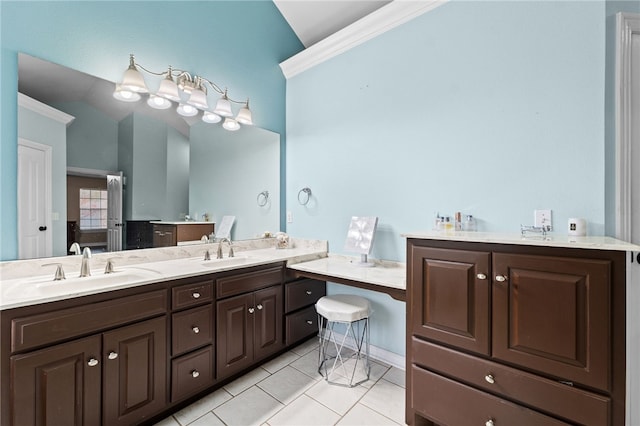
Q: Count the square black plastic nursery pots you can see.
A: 0